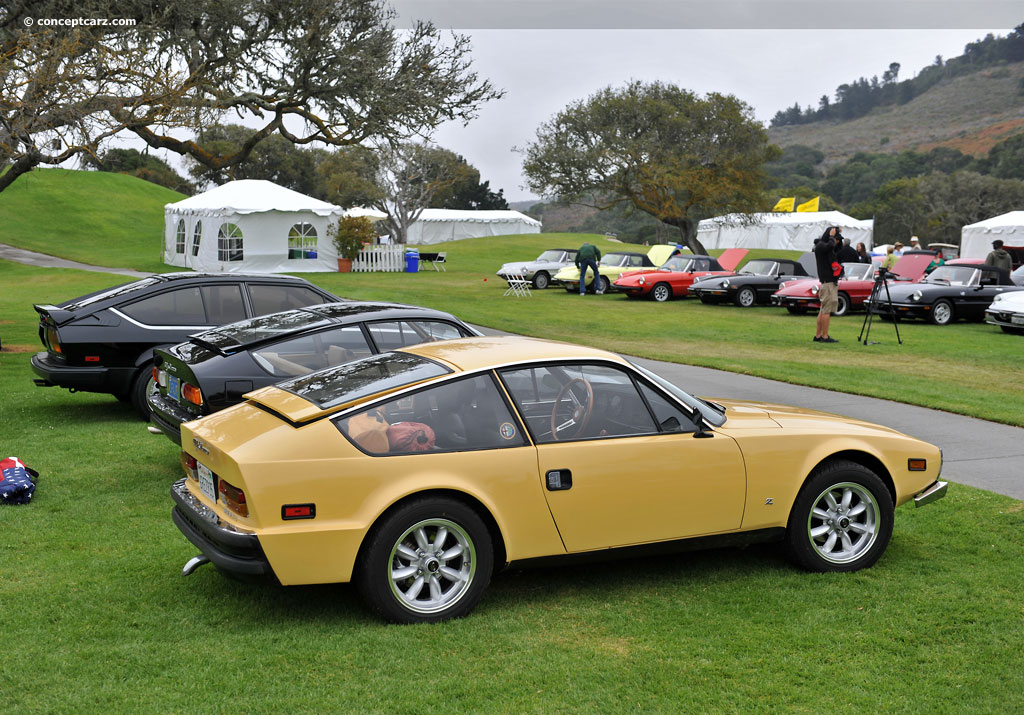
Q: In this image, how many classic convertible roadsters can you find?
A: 7